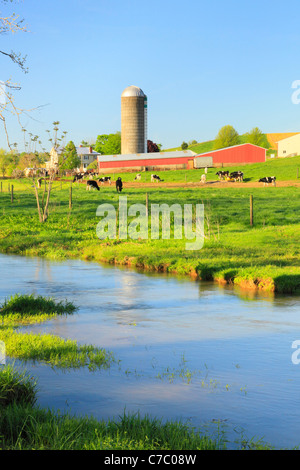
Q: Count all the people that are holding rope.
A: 0